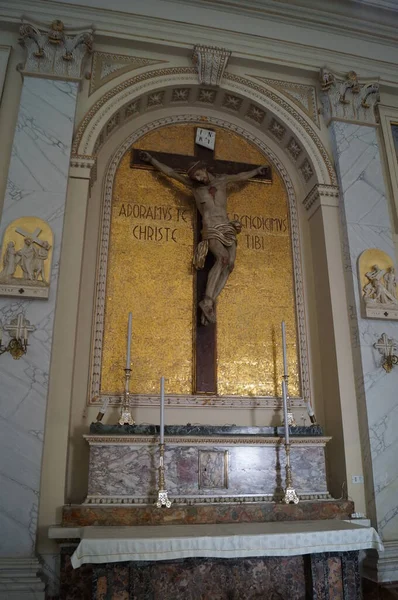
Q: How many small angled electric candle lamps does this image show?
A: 2